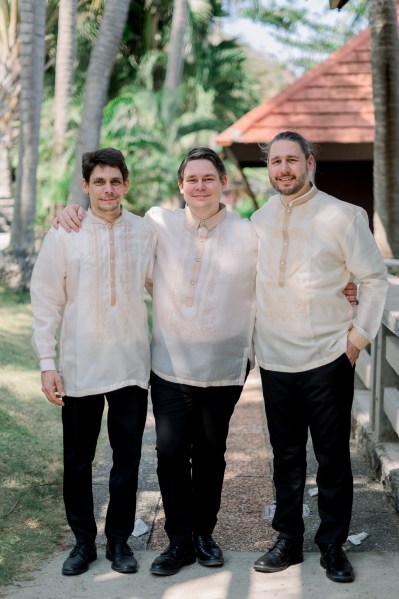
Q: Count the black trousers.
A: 3